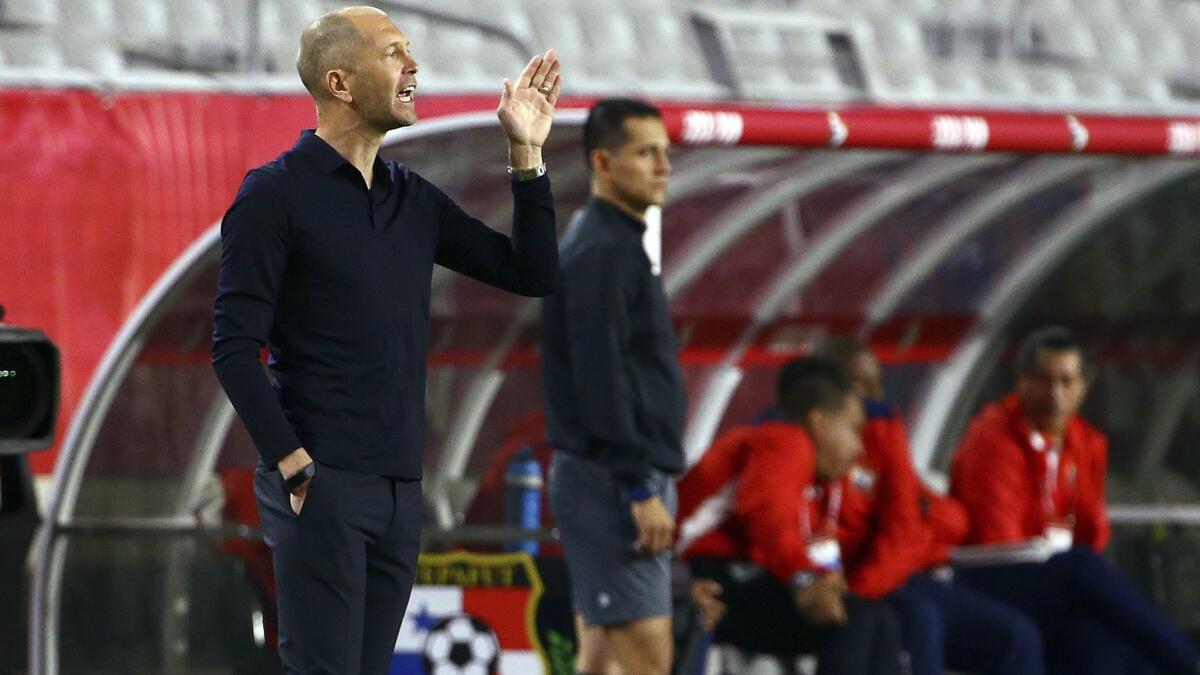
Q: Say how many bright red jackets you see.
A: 3